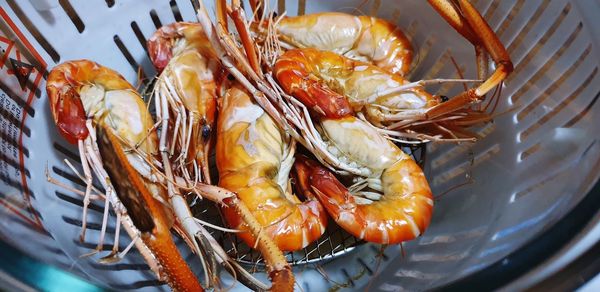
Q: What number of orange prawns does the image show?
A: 6